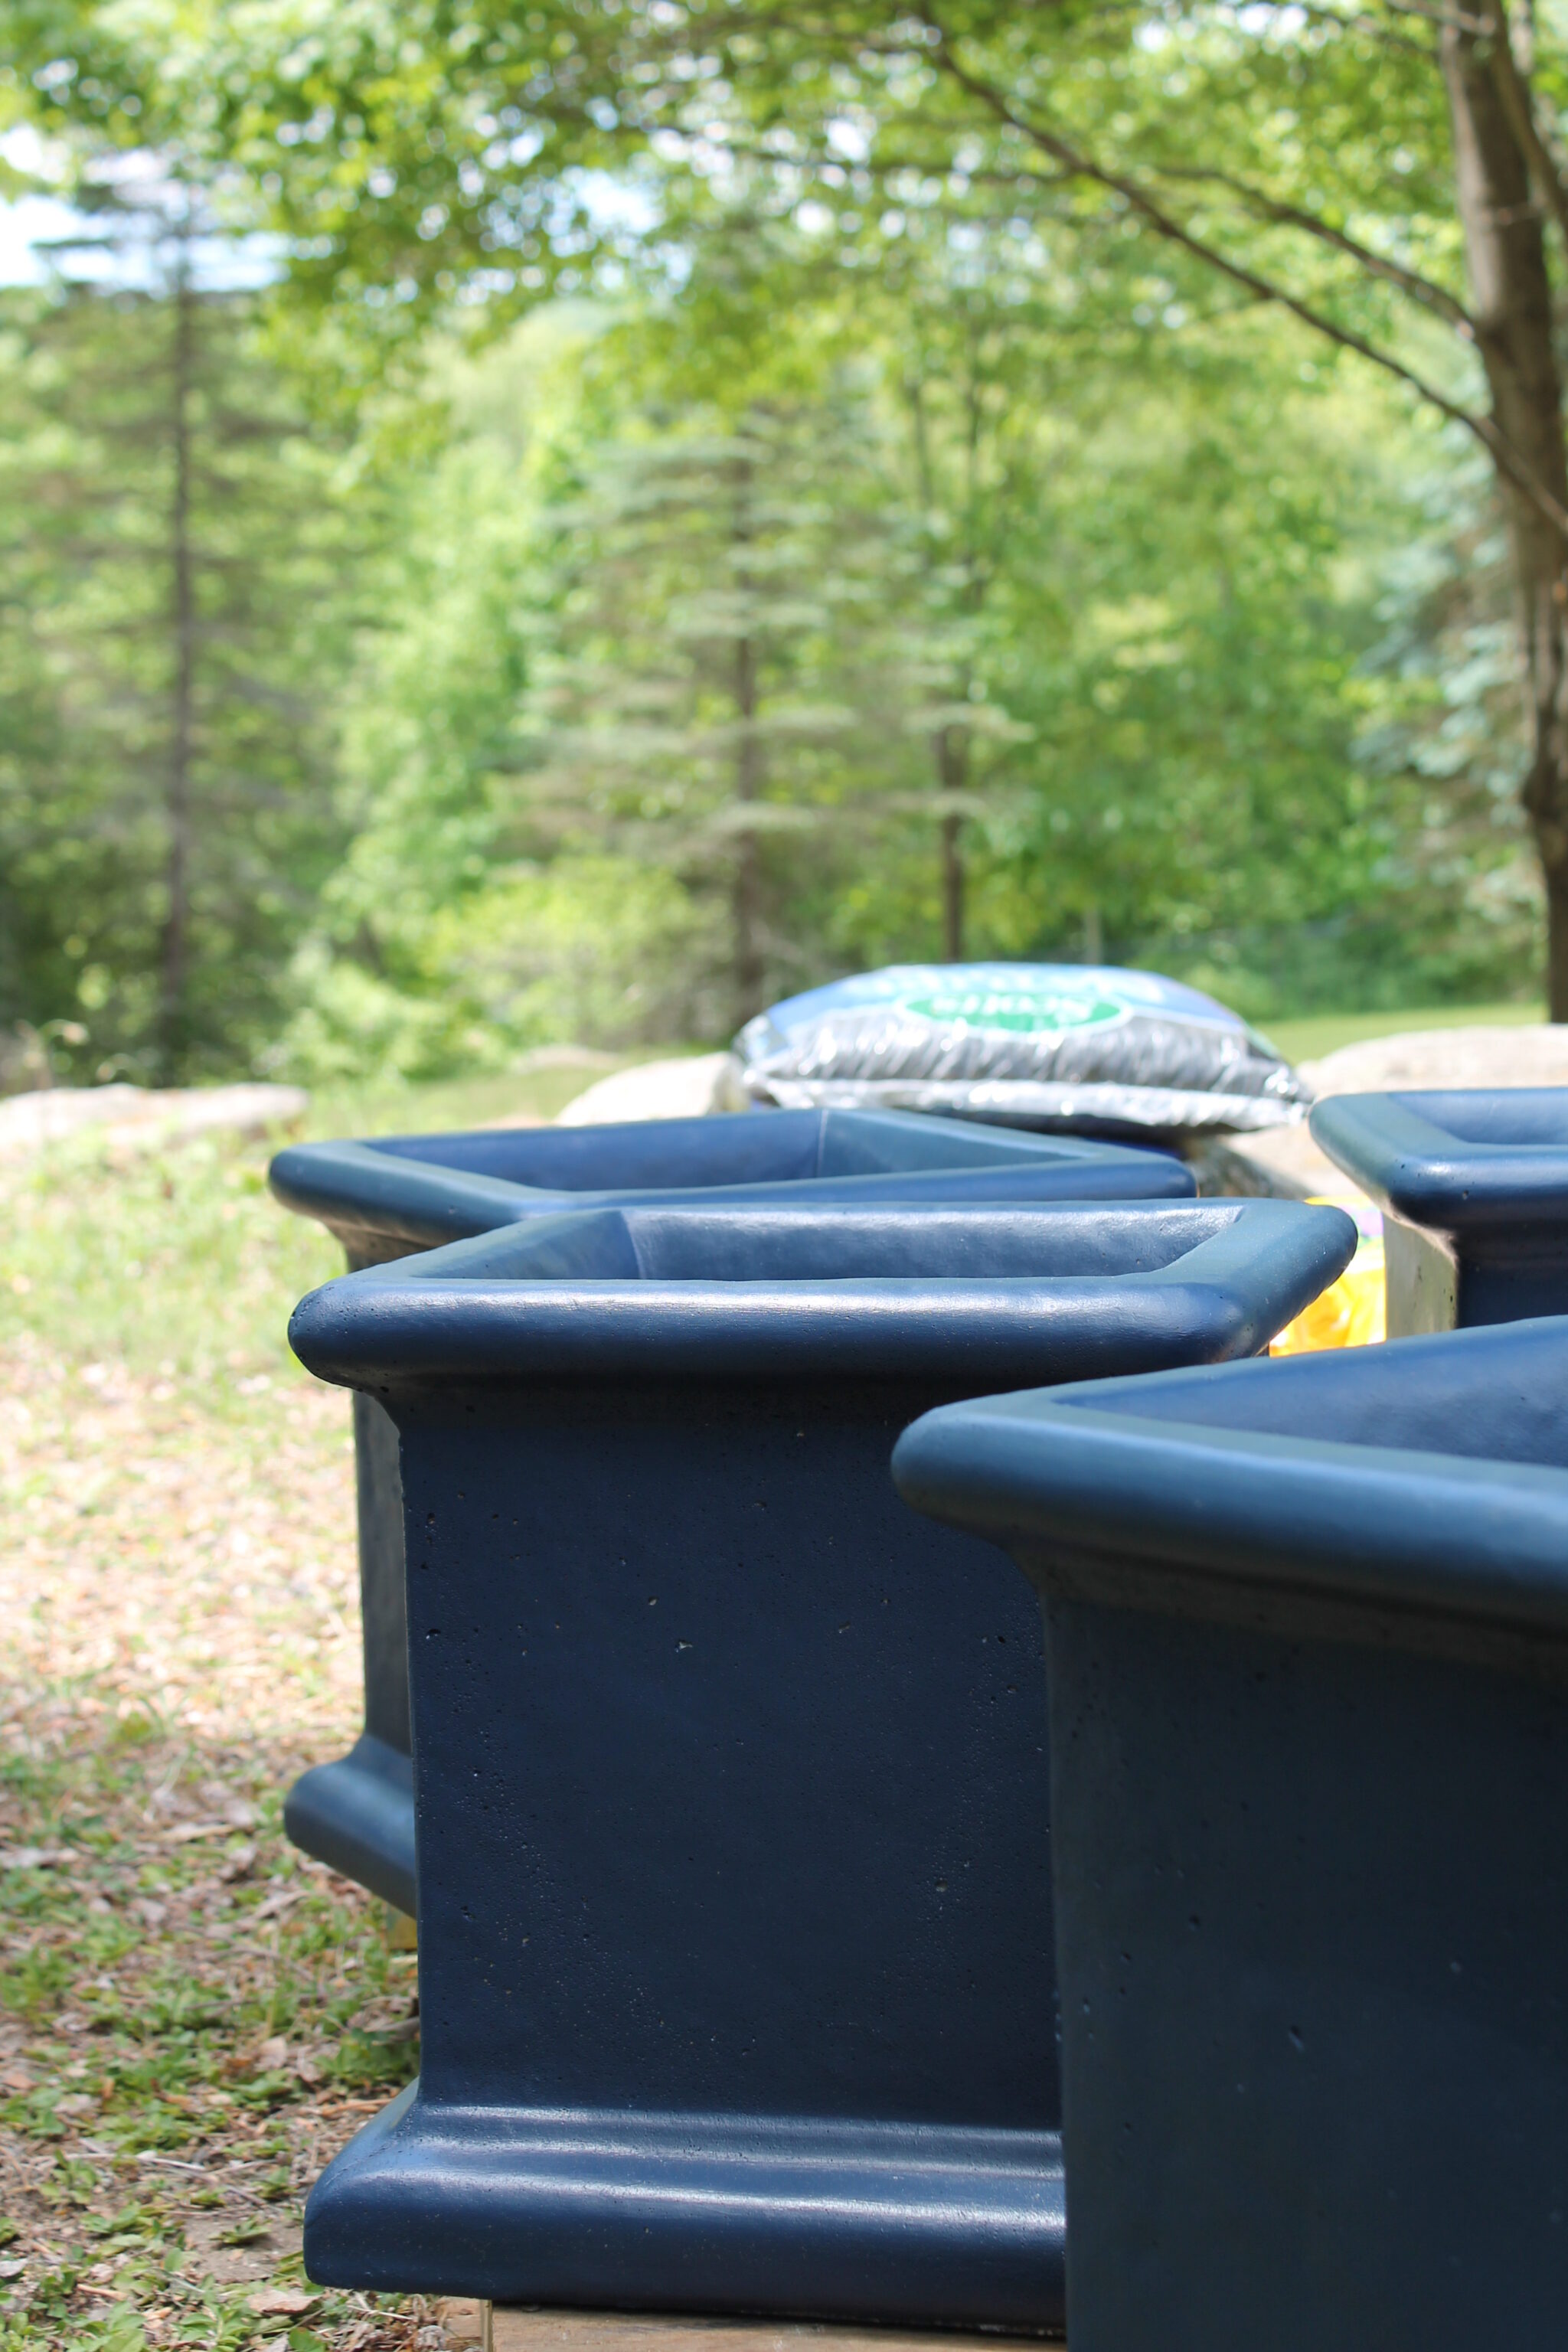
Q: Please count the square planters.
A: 4